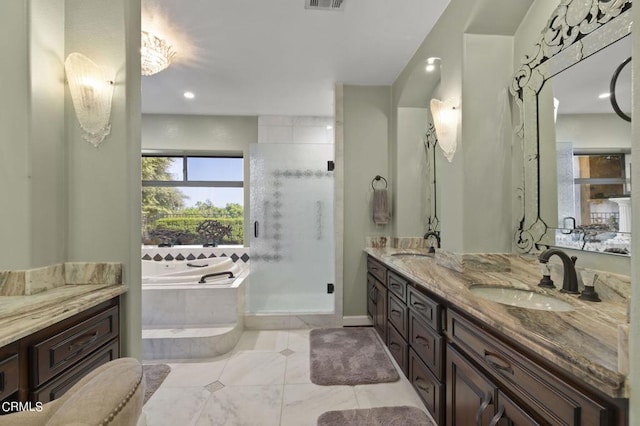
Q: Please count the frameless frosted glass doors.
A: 1